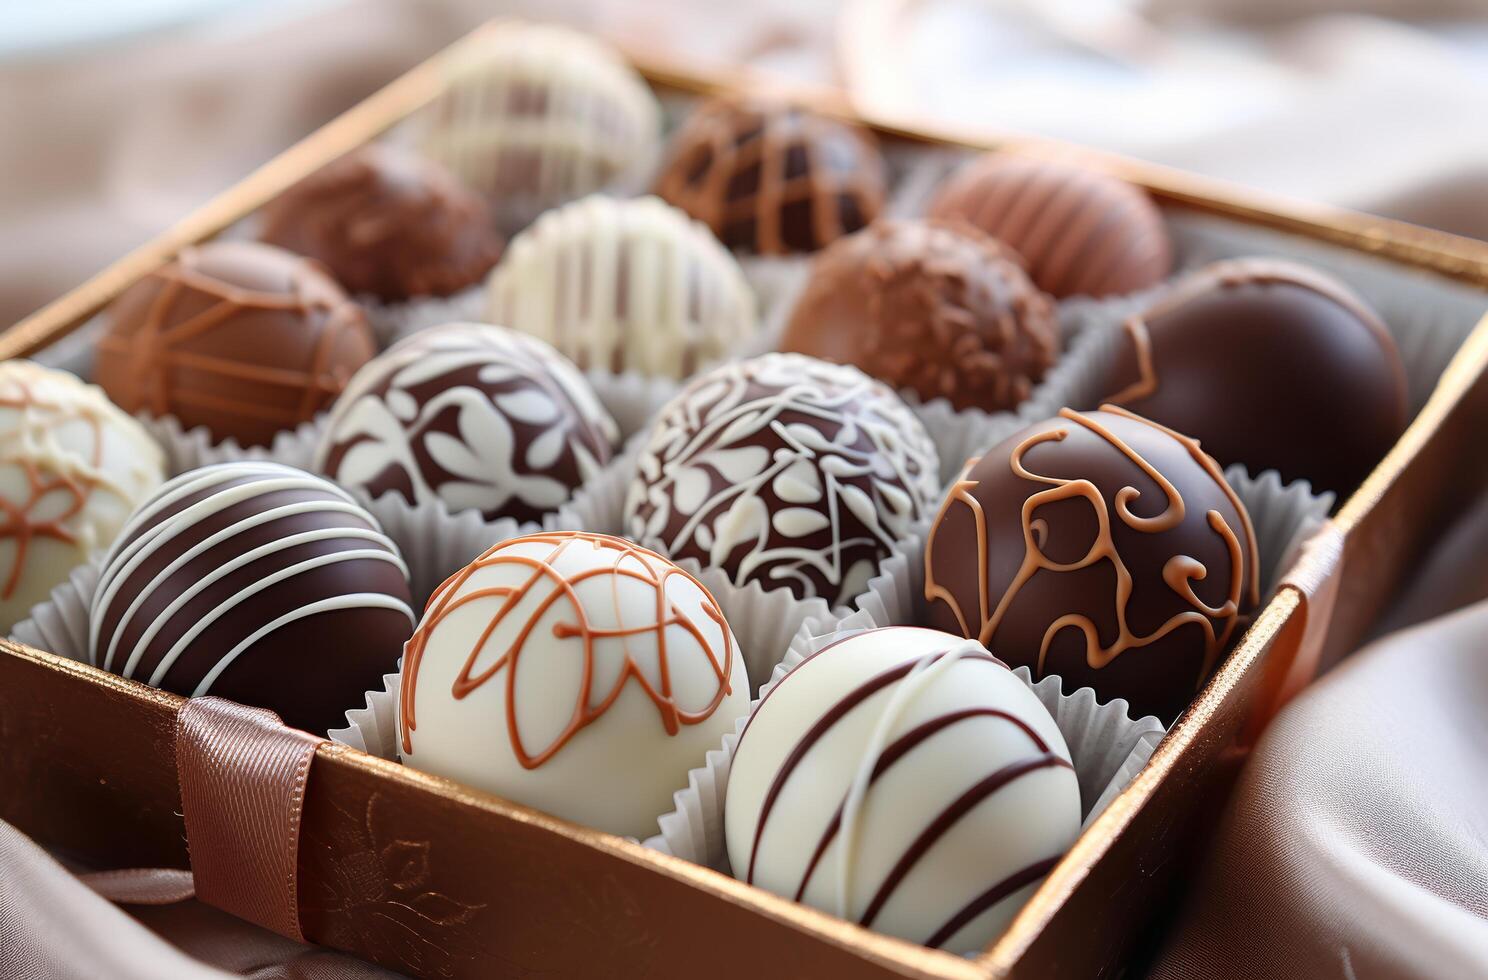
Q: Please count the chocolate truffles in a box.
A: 15